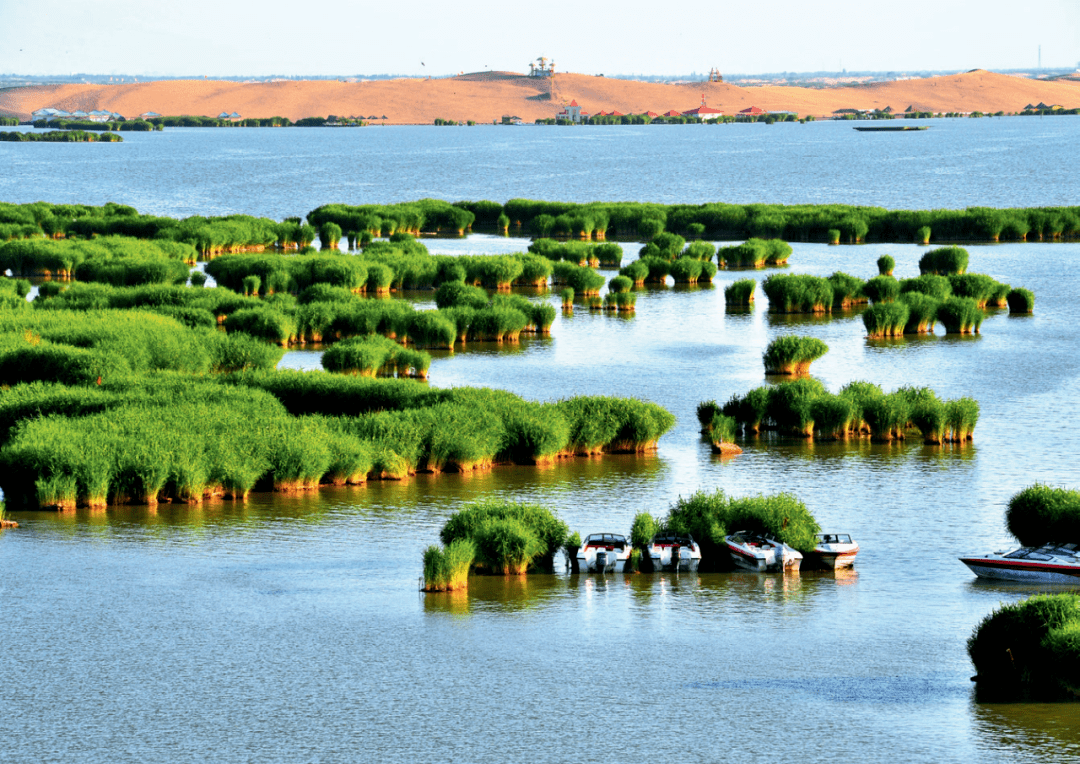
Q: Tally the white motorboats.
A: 5